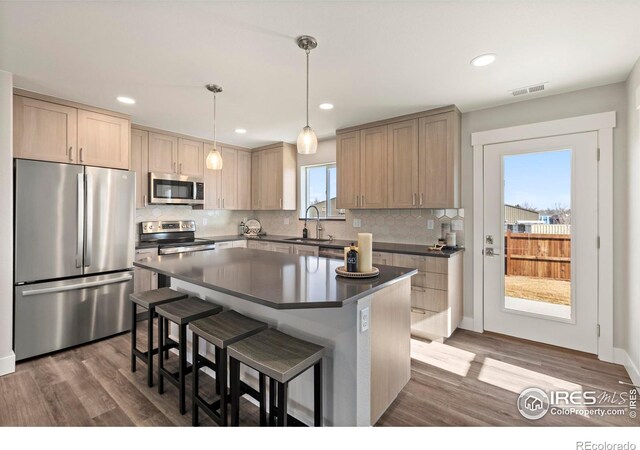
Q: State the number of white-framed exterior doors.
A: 1